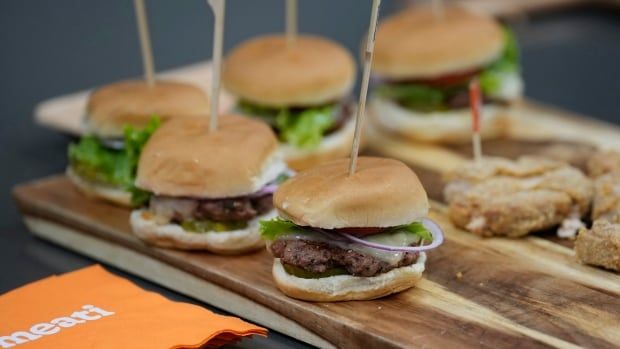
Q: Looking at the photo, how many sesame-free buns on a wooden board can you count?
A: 5